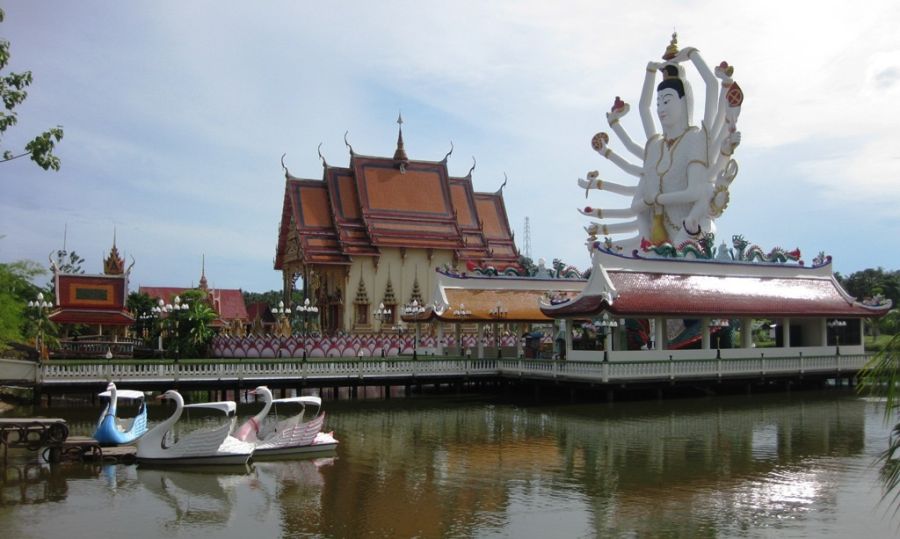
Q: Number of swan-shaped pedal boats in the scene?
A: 3